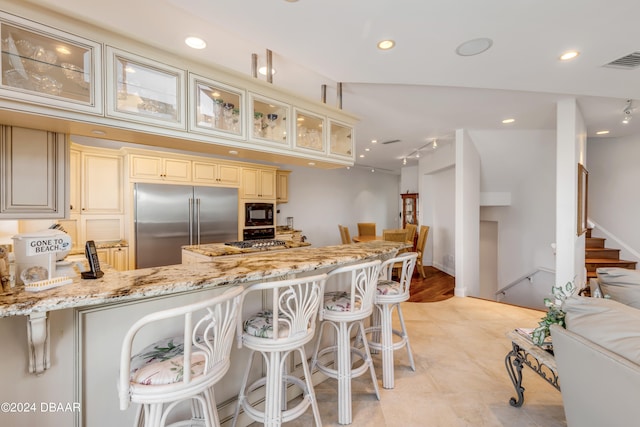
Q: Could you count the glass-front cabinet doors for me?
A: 6